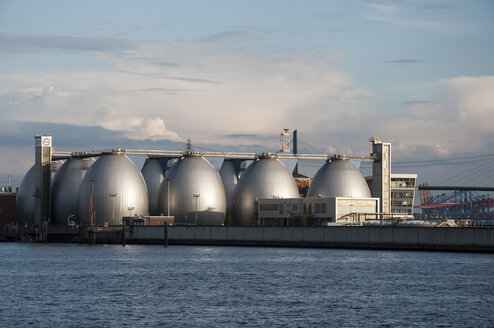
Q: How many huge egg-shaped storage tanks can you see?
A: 8